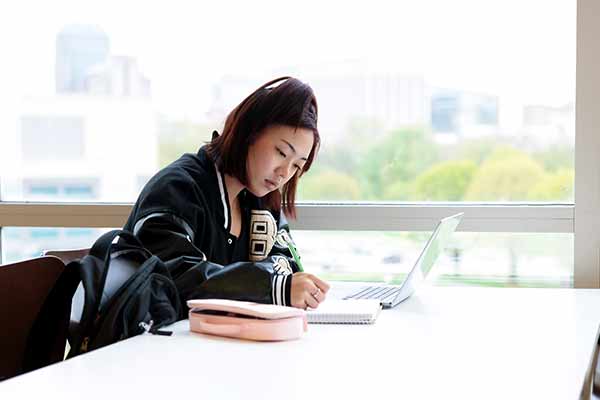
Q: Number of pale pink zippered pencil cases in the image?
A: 1